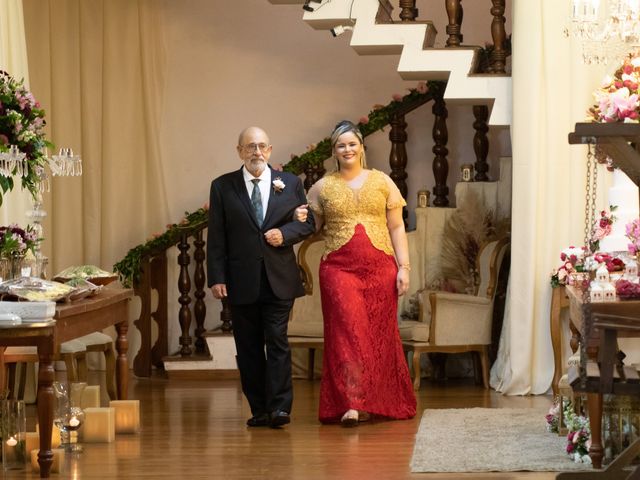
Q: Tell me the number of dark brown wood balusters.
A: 11